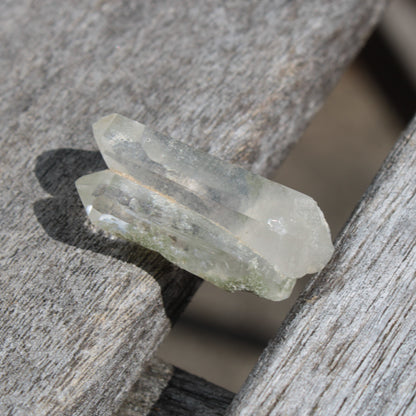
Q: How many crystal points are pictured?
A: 2